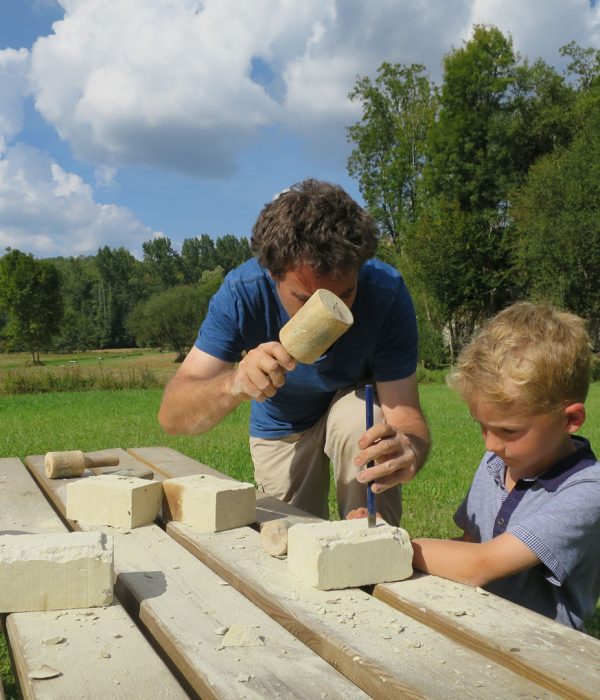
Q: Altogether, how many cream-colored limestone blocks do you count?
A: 4